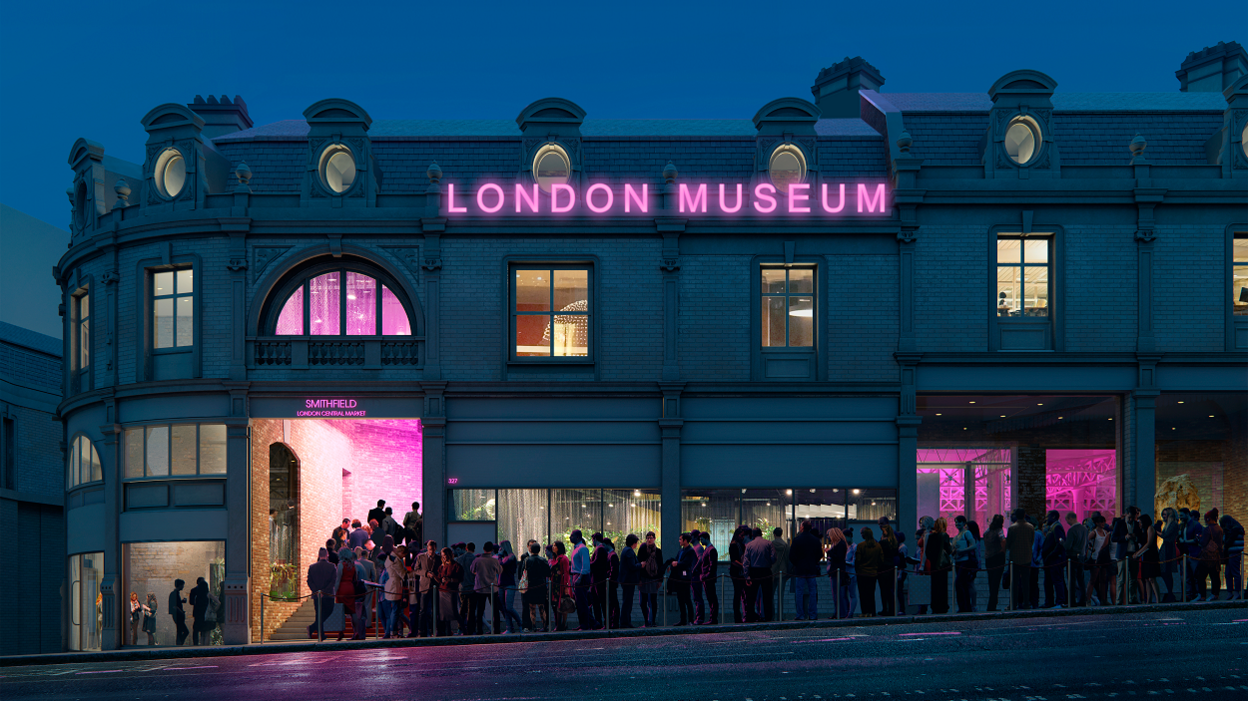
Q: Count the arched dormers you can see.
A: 7